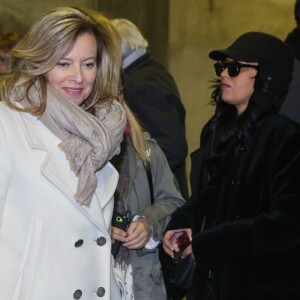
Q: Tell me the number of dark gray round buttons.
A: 4